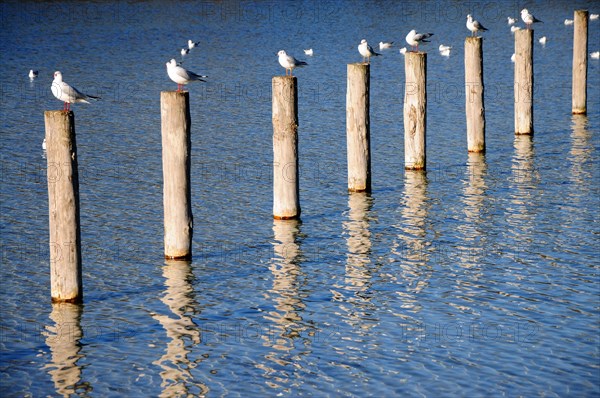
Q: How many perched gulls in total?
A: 7